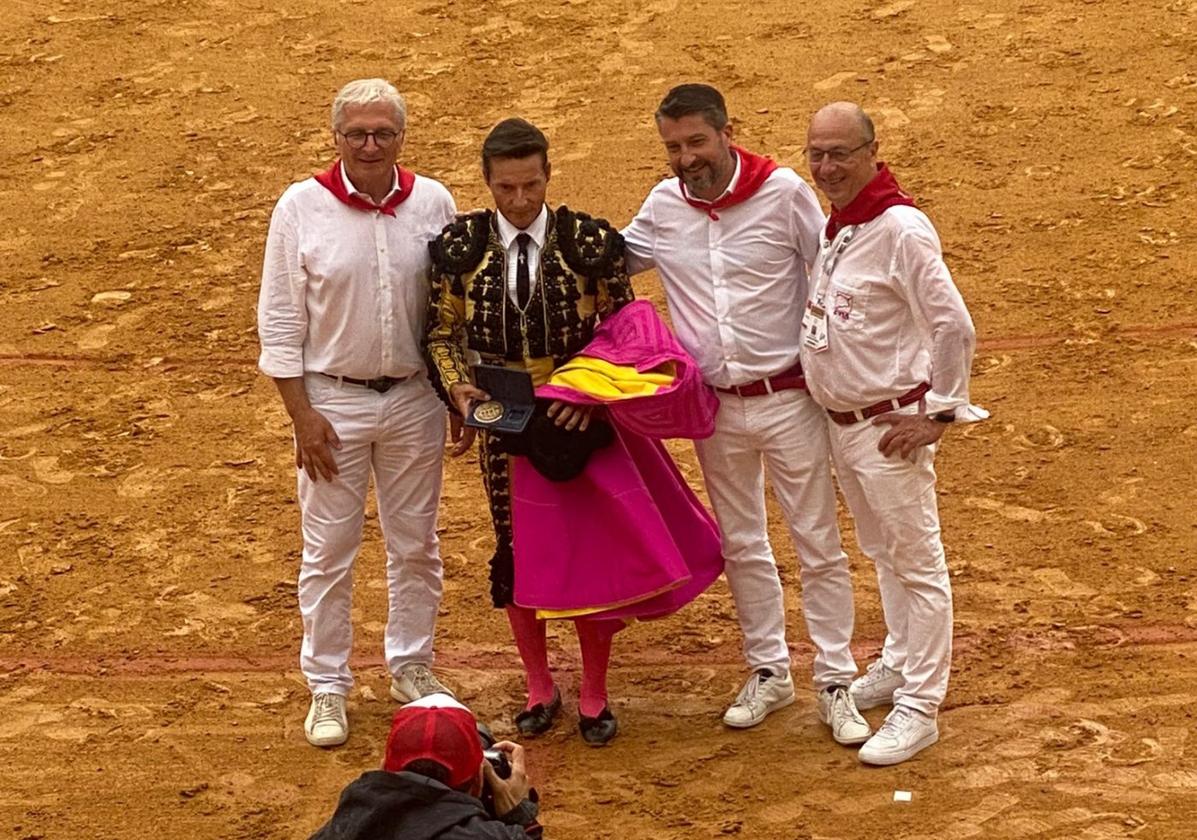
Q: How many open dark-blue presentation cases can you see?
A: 1